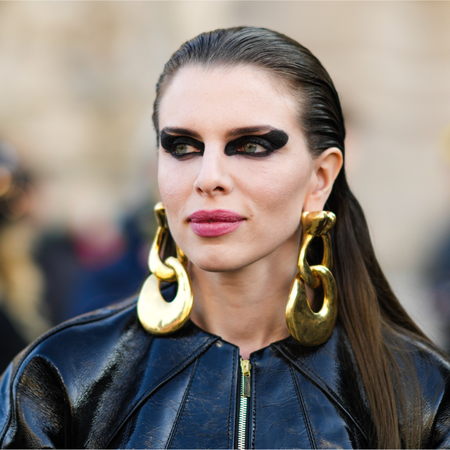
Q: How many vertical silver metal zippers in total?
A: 1